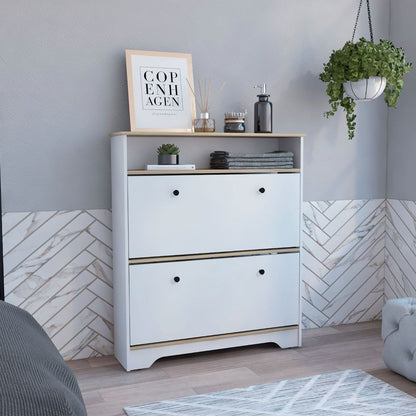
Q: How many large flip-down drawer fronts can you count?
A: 2